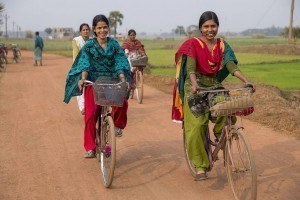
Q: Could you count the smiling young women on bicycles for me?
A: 2